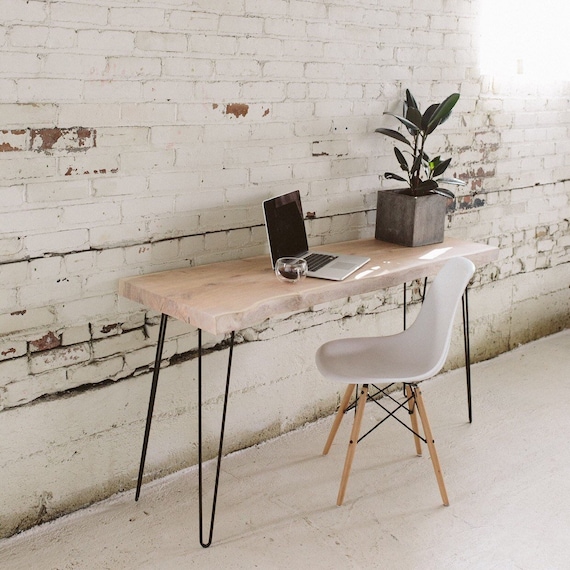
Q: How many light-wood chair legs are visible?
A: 4